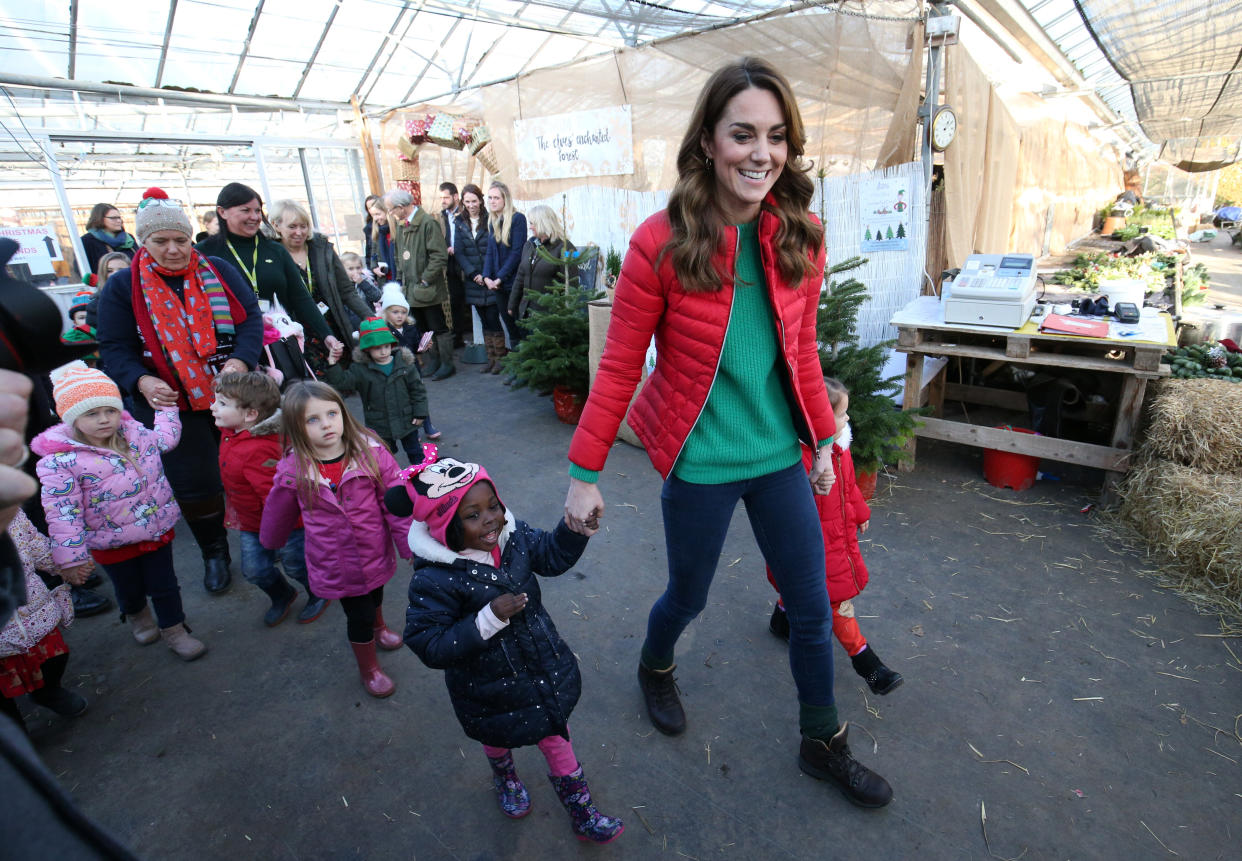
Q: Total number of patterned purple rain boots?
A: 2